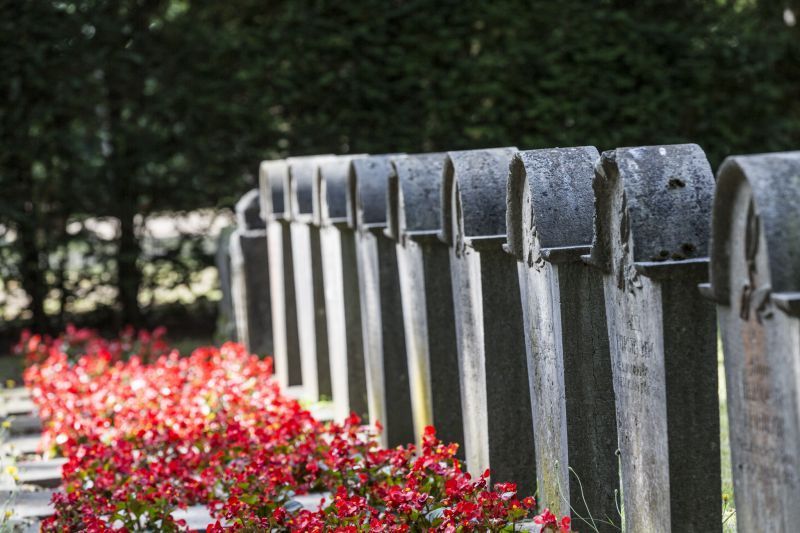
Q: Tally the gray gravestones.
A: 10